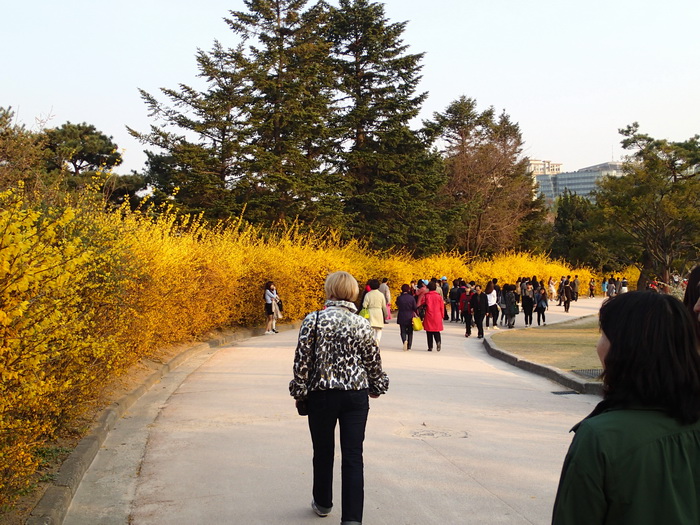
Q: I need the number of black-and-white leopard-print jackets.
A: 1